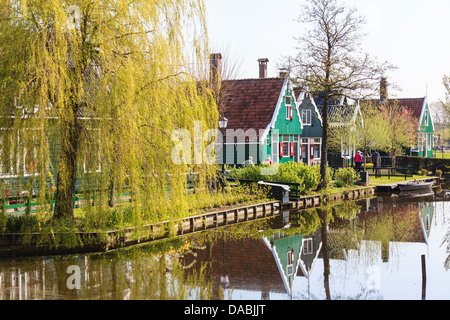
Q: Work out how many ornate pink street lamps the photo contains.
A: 0